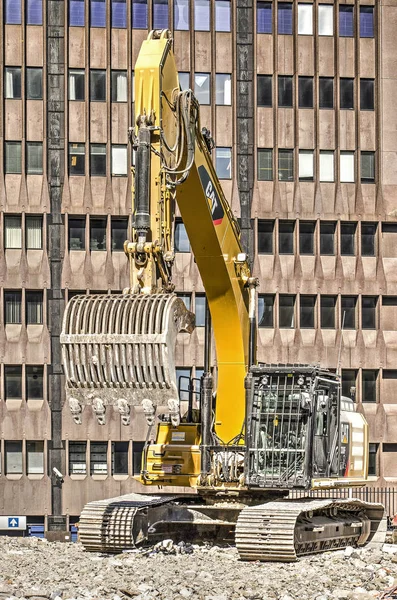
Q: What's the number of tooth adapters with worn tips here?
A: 5